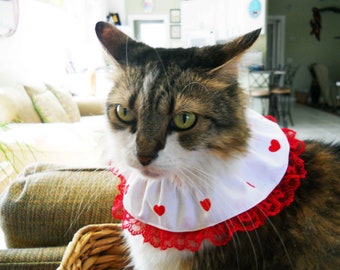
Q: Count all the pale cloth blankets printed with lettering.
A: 0